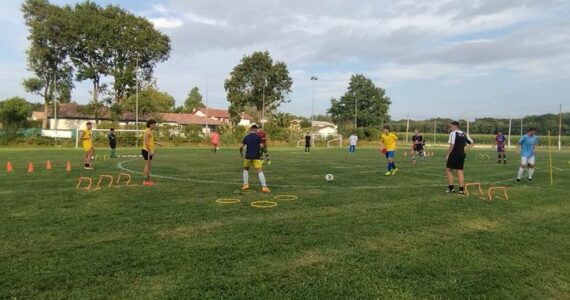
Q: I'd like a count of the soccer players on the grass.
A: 13